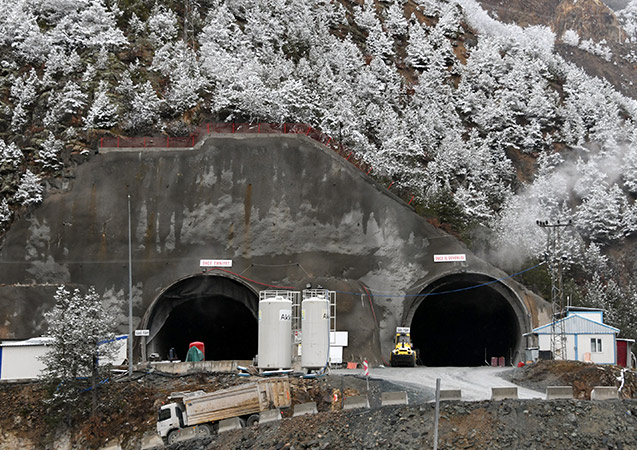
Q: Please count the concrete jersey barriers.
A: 12